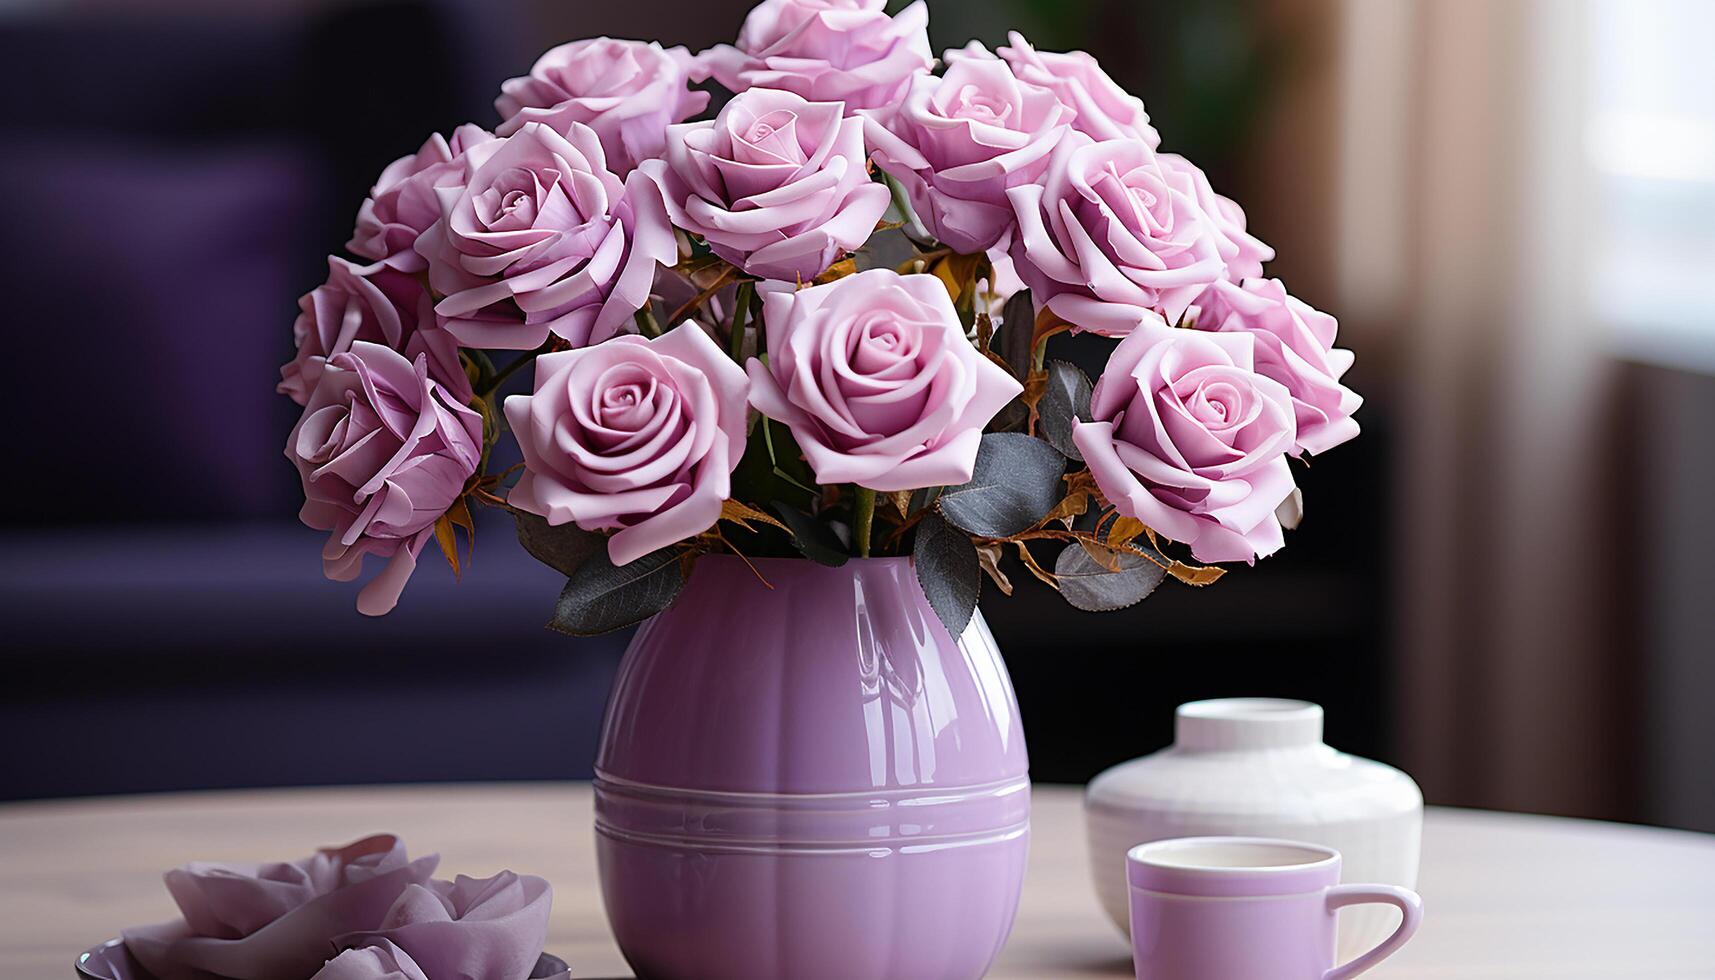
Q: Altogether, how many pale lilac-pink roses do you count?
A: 15